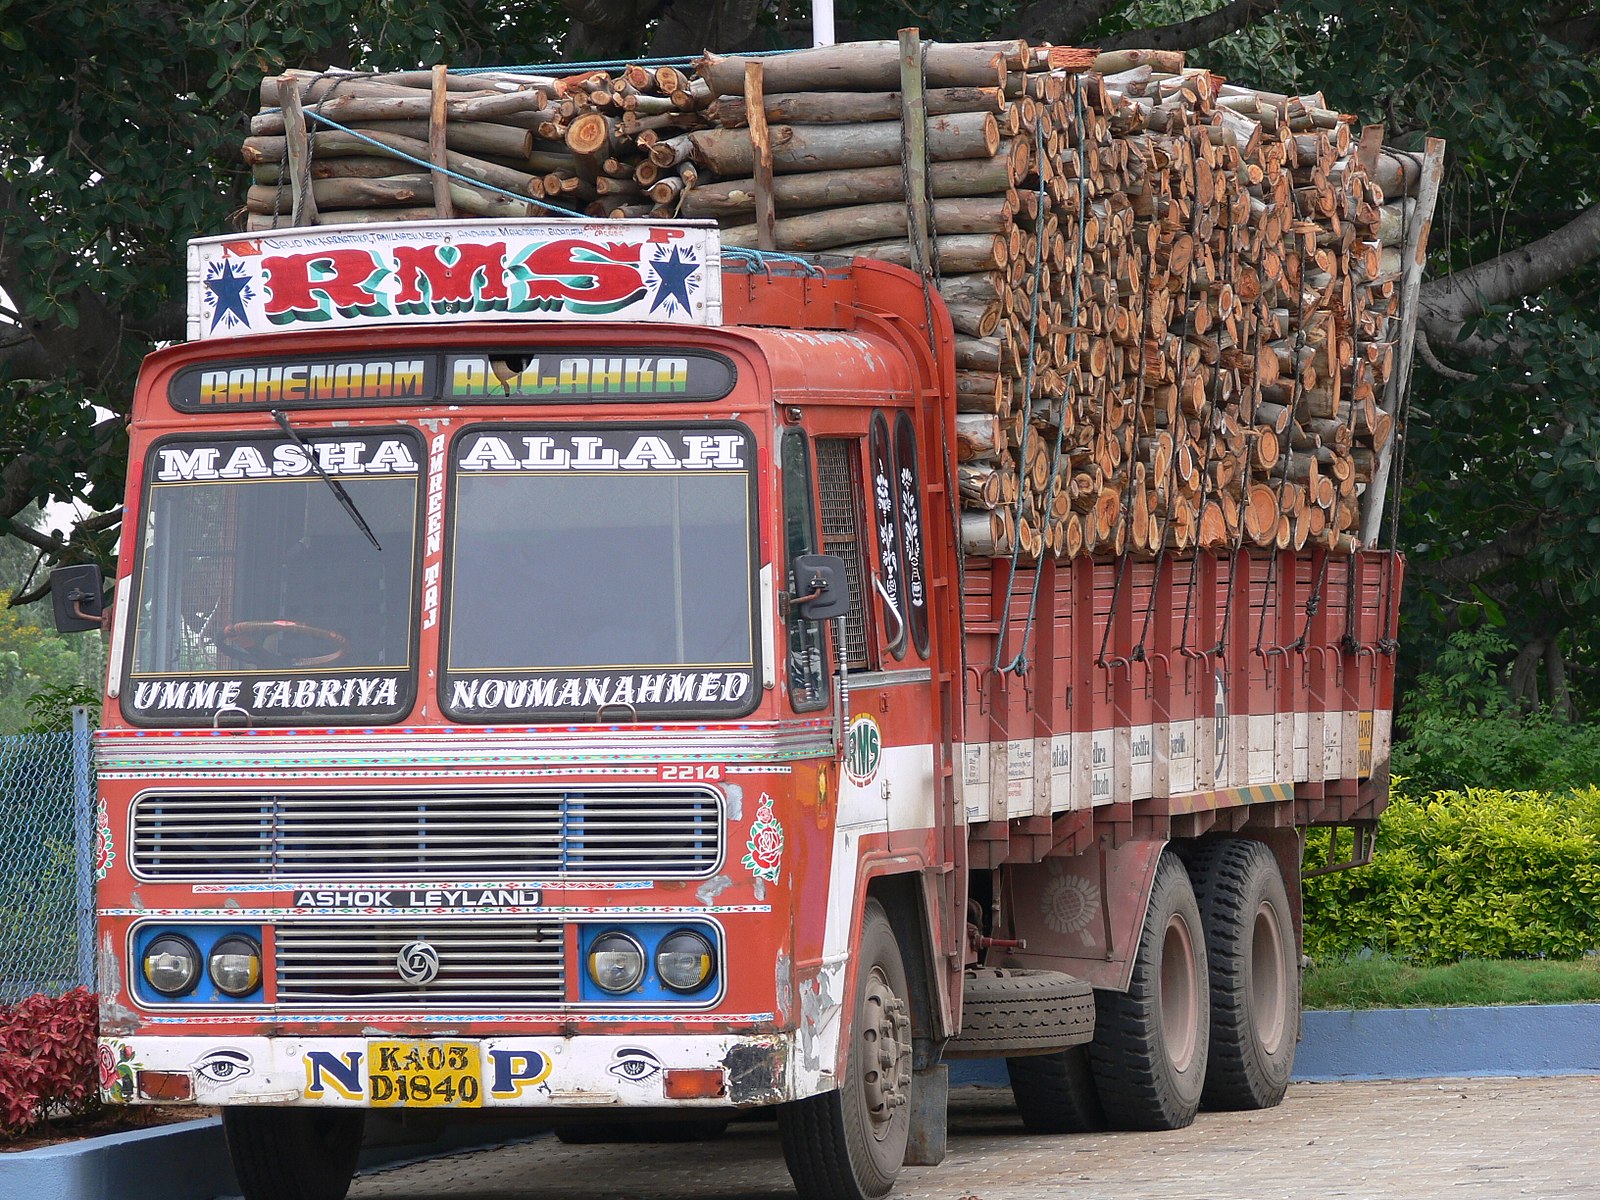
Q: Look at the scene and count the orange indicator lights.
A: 2